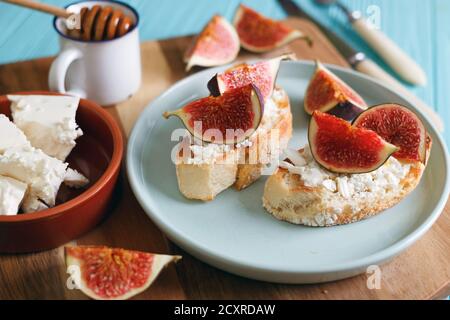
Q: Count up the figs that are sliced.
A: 8